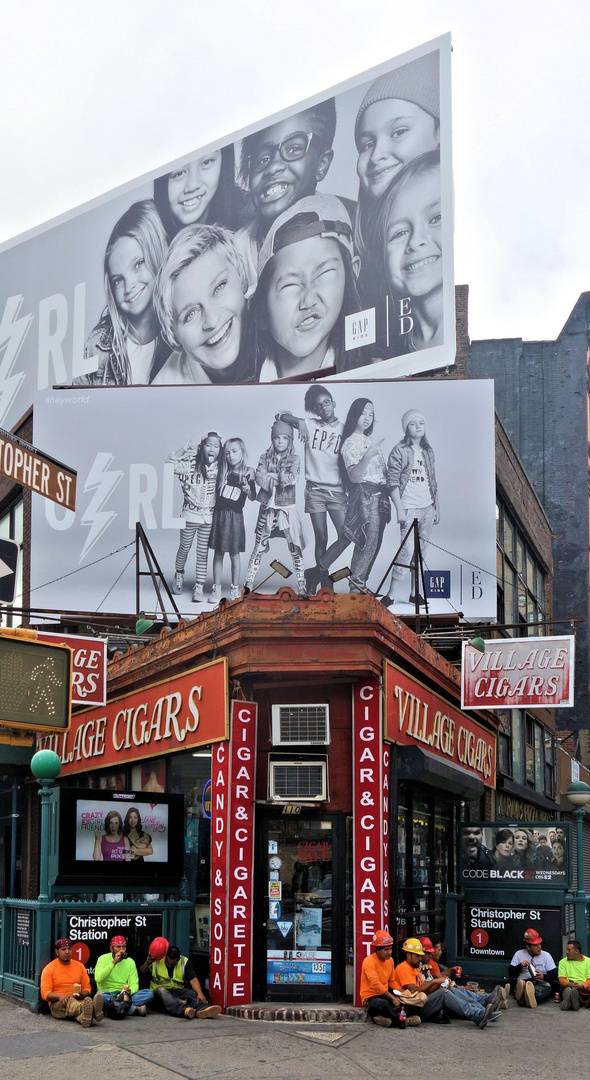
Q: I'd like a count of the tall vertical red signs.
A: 4